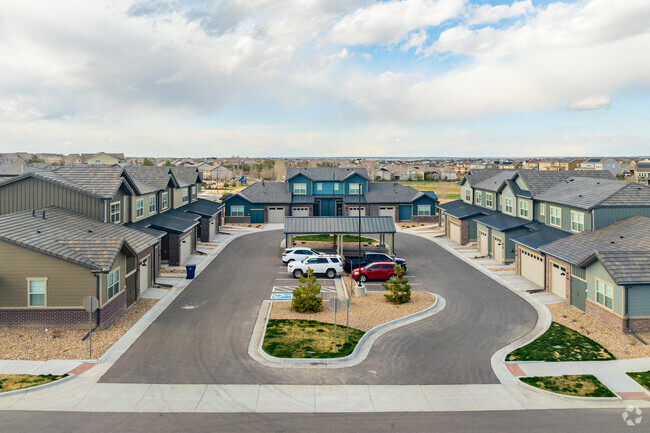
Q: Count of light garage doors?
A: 12